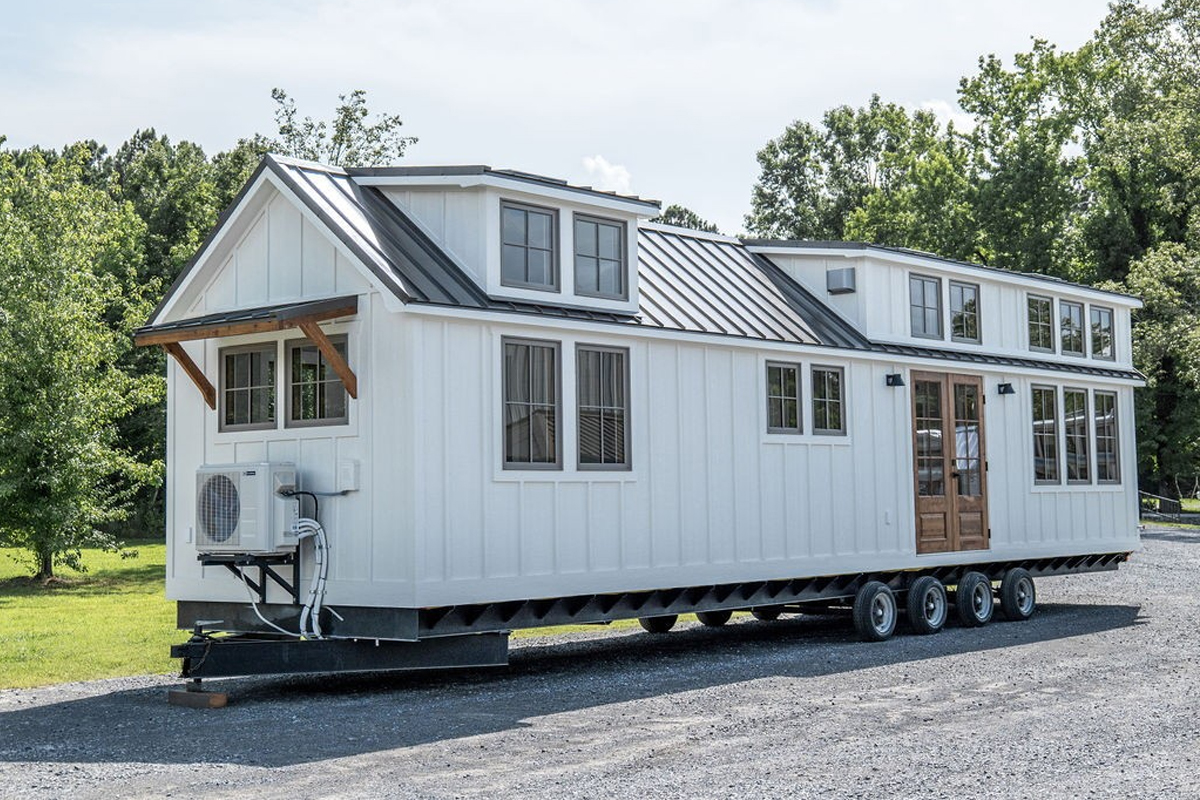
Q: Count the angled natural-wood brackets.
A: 2